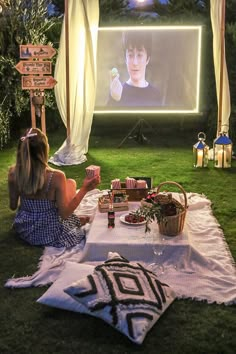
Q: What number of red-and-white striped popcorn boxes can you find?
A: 4